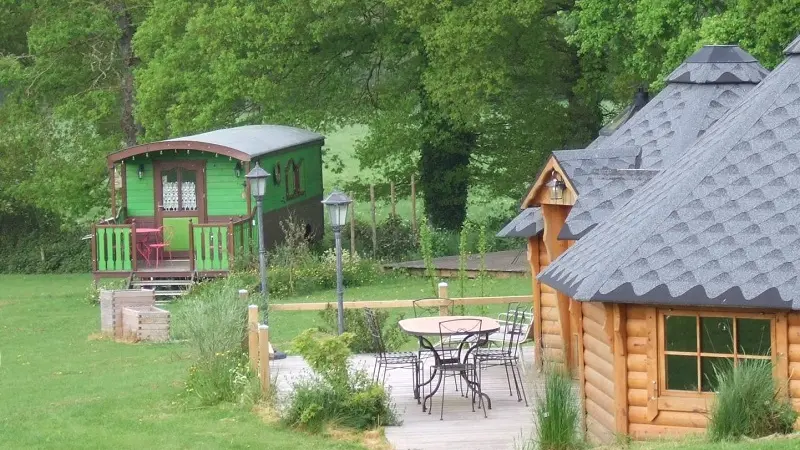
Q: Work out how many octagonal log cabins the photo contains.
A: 2